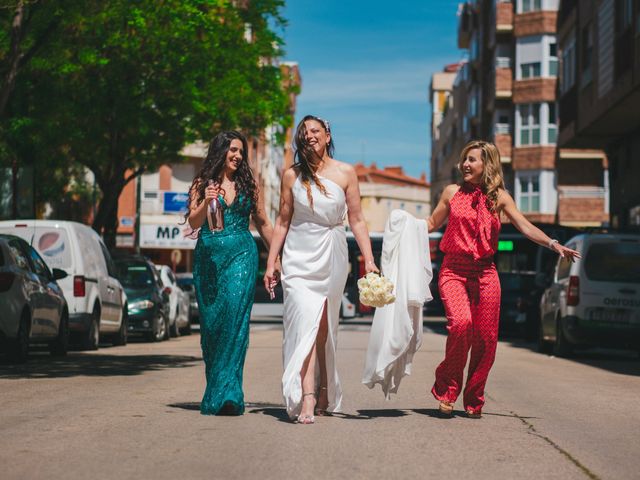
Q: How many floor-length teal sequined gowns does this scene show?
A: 1